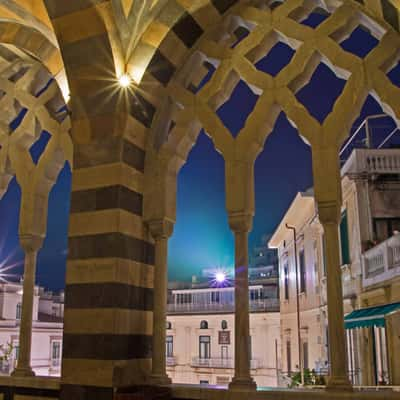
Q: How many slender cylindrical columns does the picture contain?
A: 4